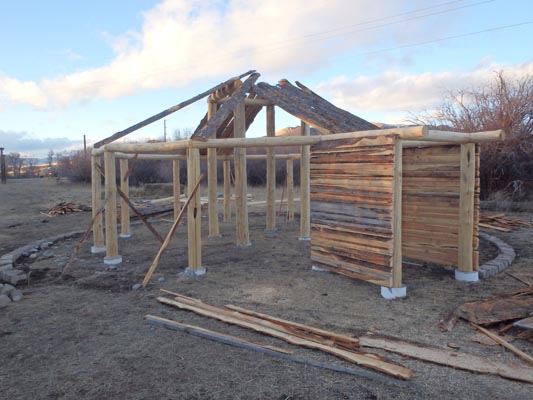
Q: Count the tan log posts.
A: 13